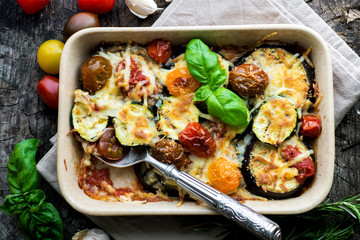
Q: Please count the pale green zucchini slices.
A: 4